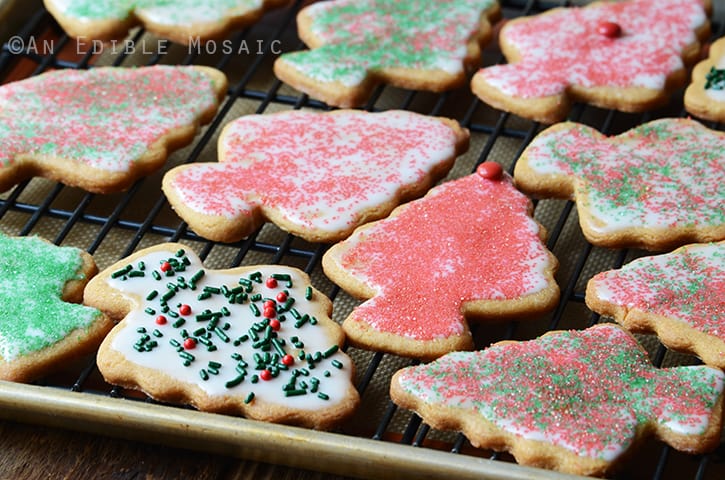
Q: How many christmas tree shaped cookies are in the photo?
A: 12